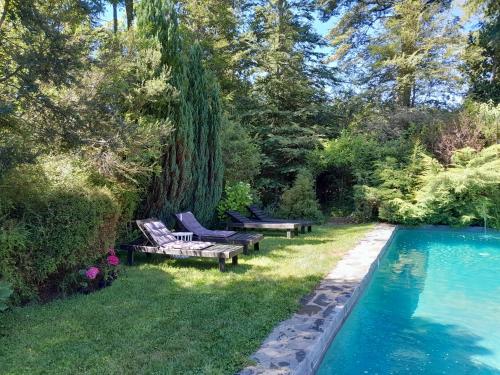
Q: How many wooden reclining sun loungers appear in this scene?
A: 4